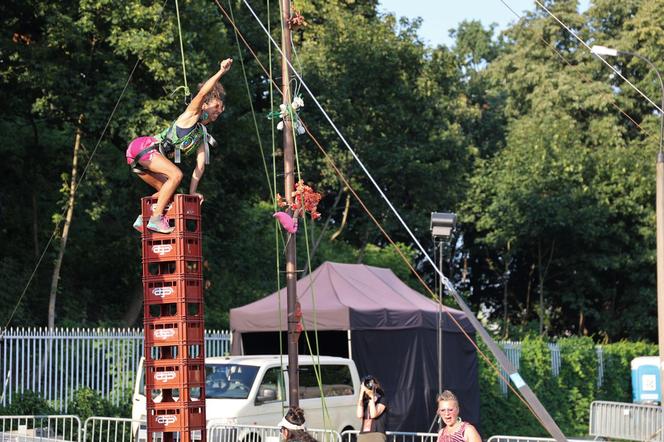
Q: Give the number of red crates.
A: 6